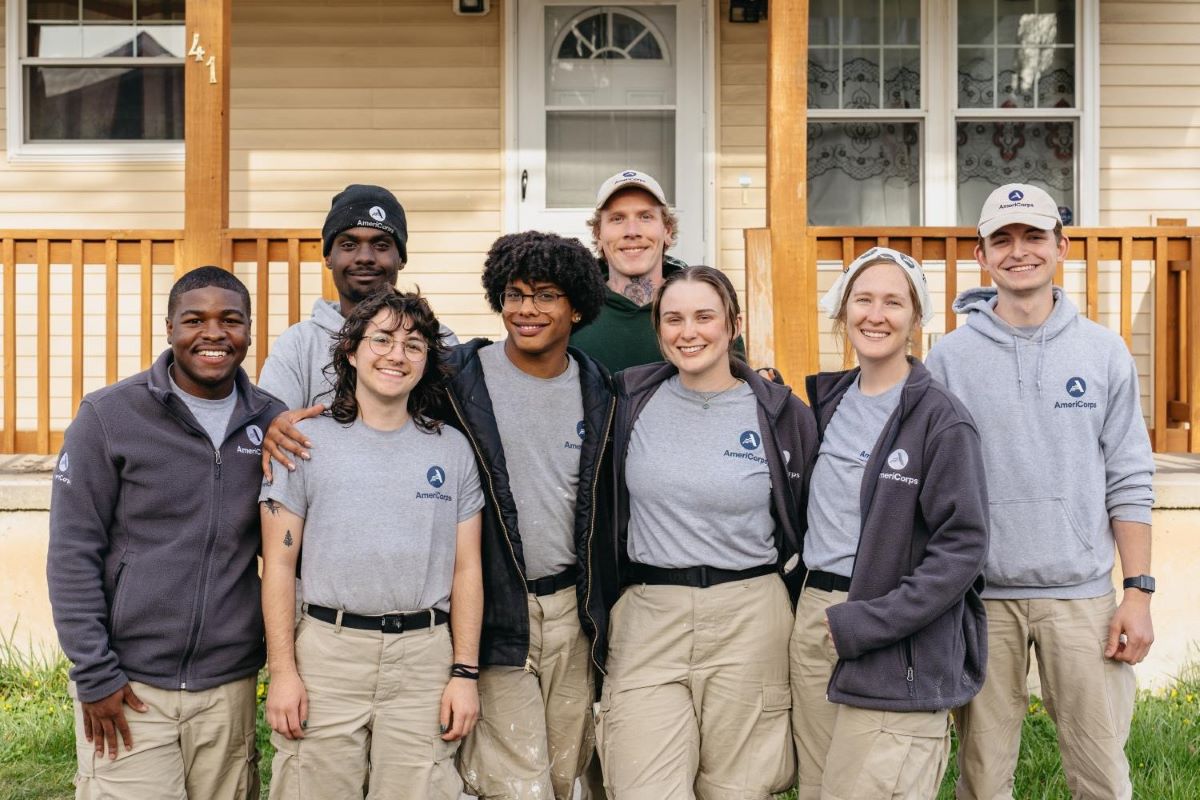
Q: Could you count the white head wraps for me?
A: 1